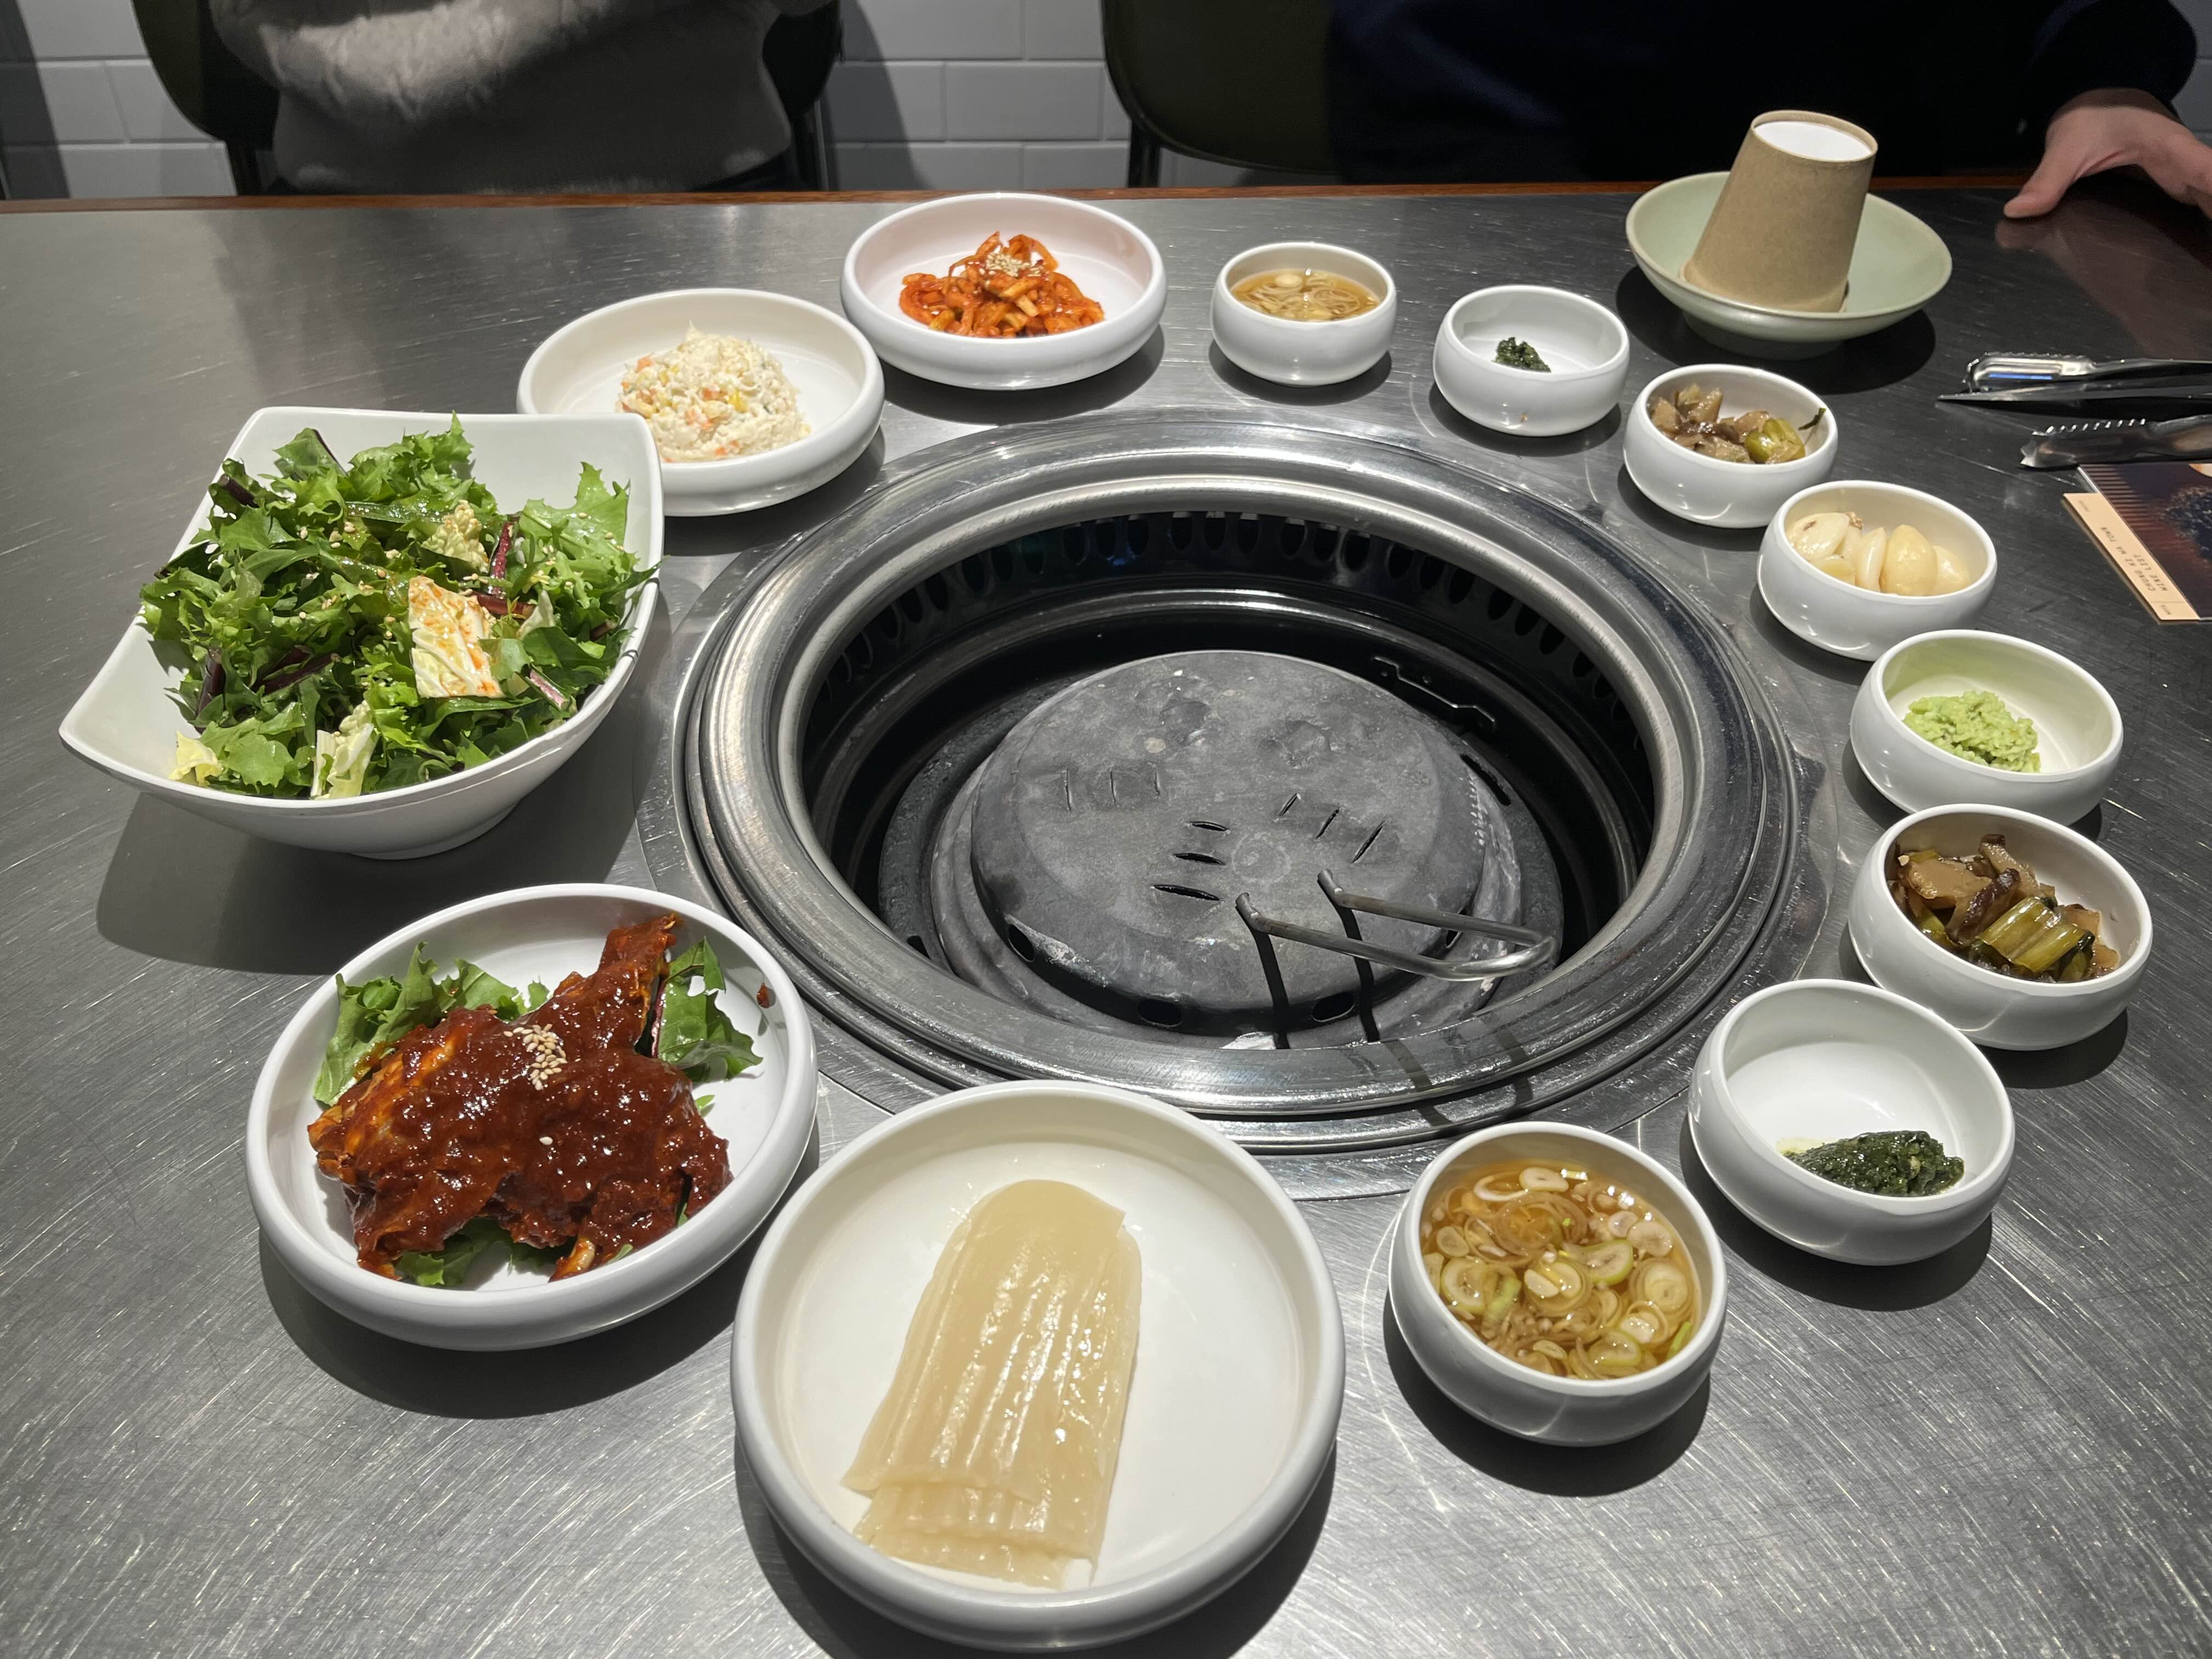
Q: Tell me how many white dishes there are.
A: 13